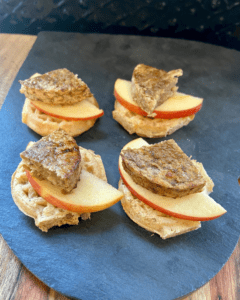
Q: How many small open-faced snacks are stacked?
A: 4